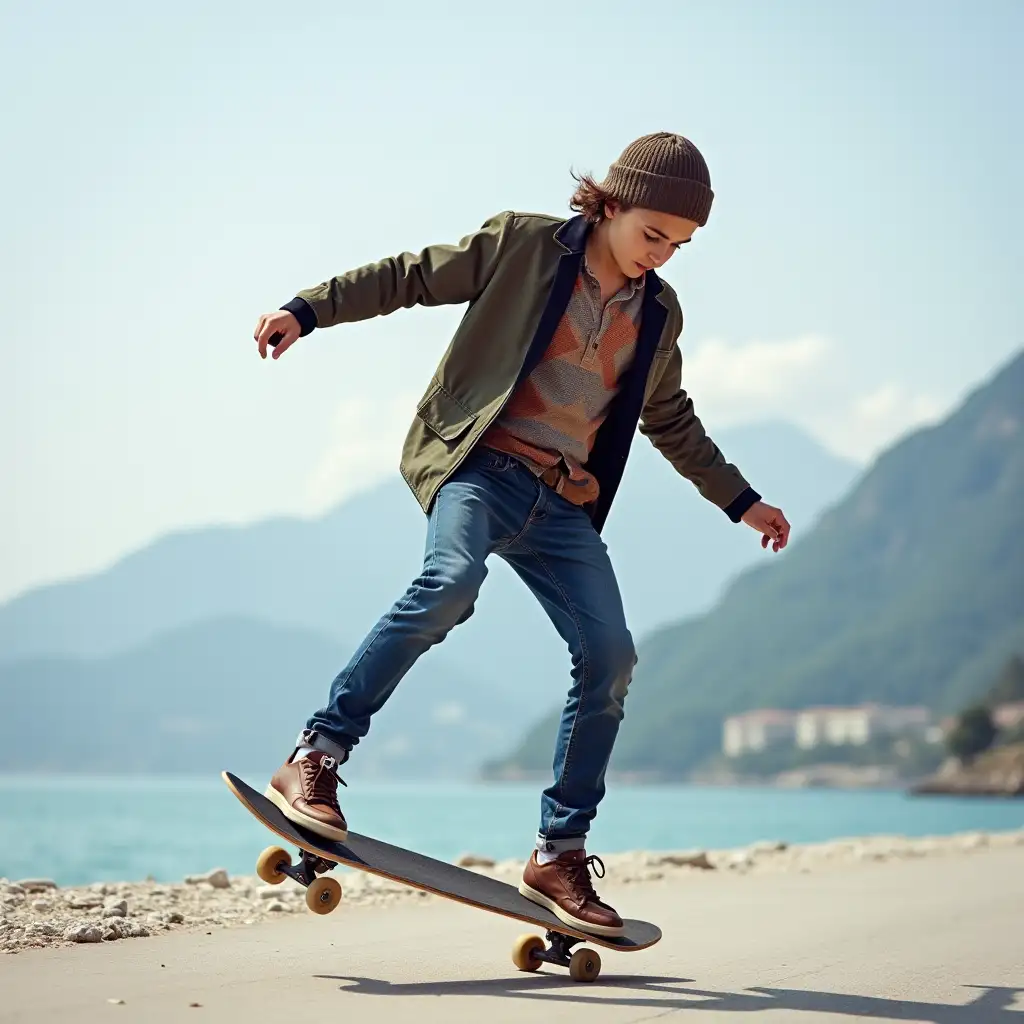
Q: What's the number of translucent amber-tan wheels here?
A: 4